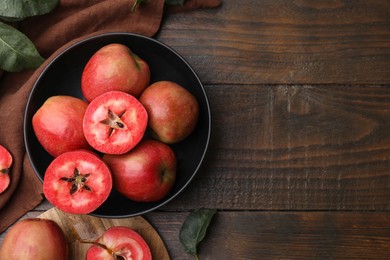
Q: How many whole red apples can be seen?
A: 5